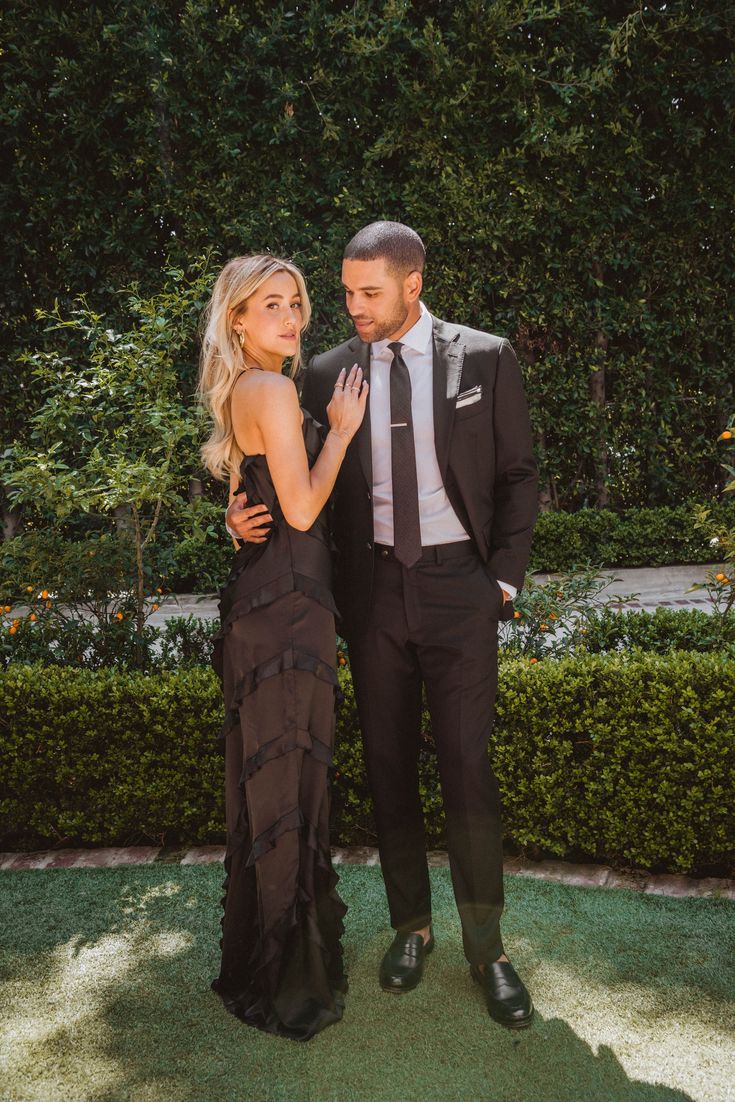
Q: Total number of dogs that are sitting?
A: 0